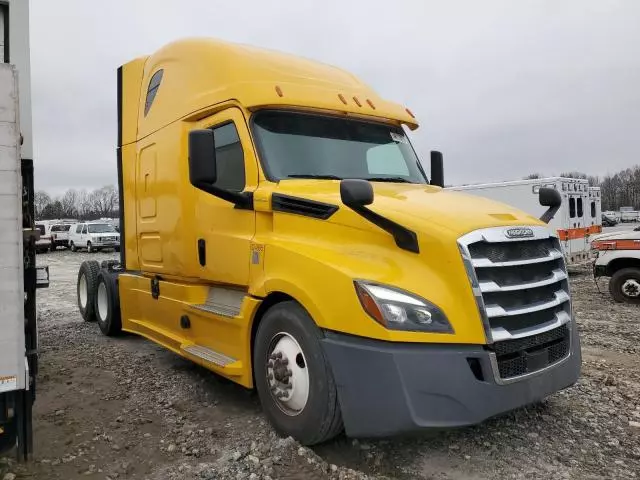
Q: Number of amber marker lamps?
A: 5